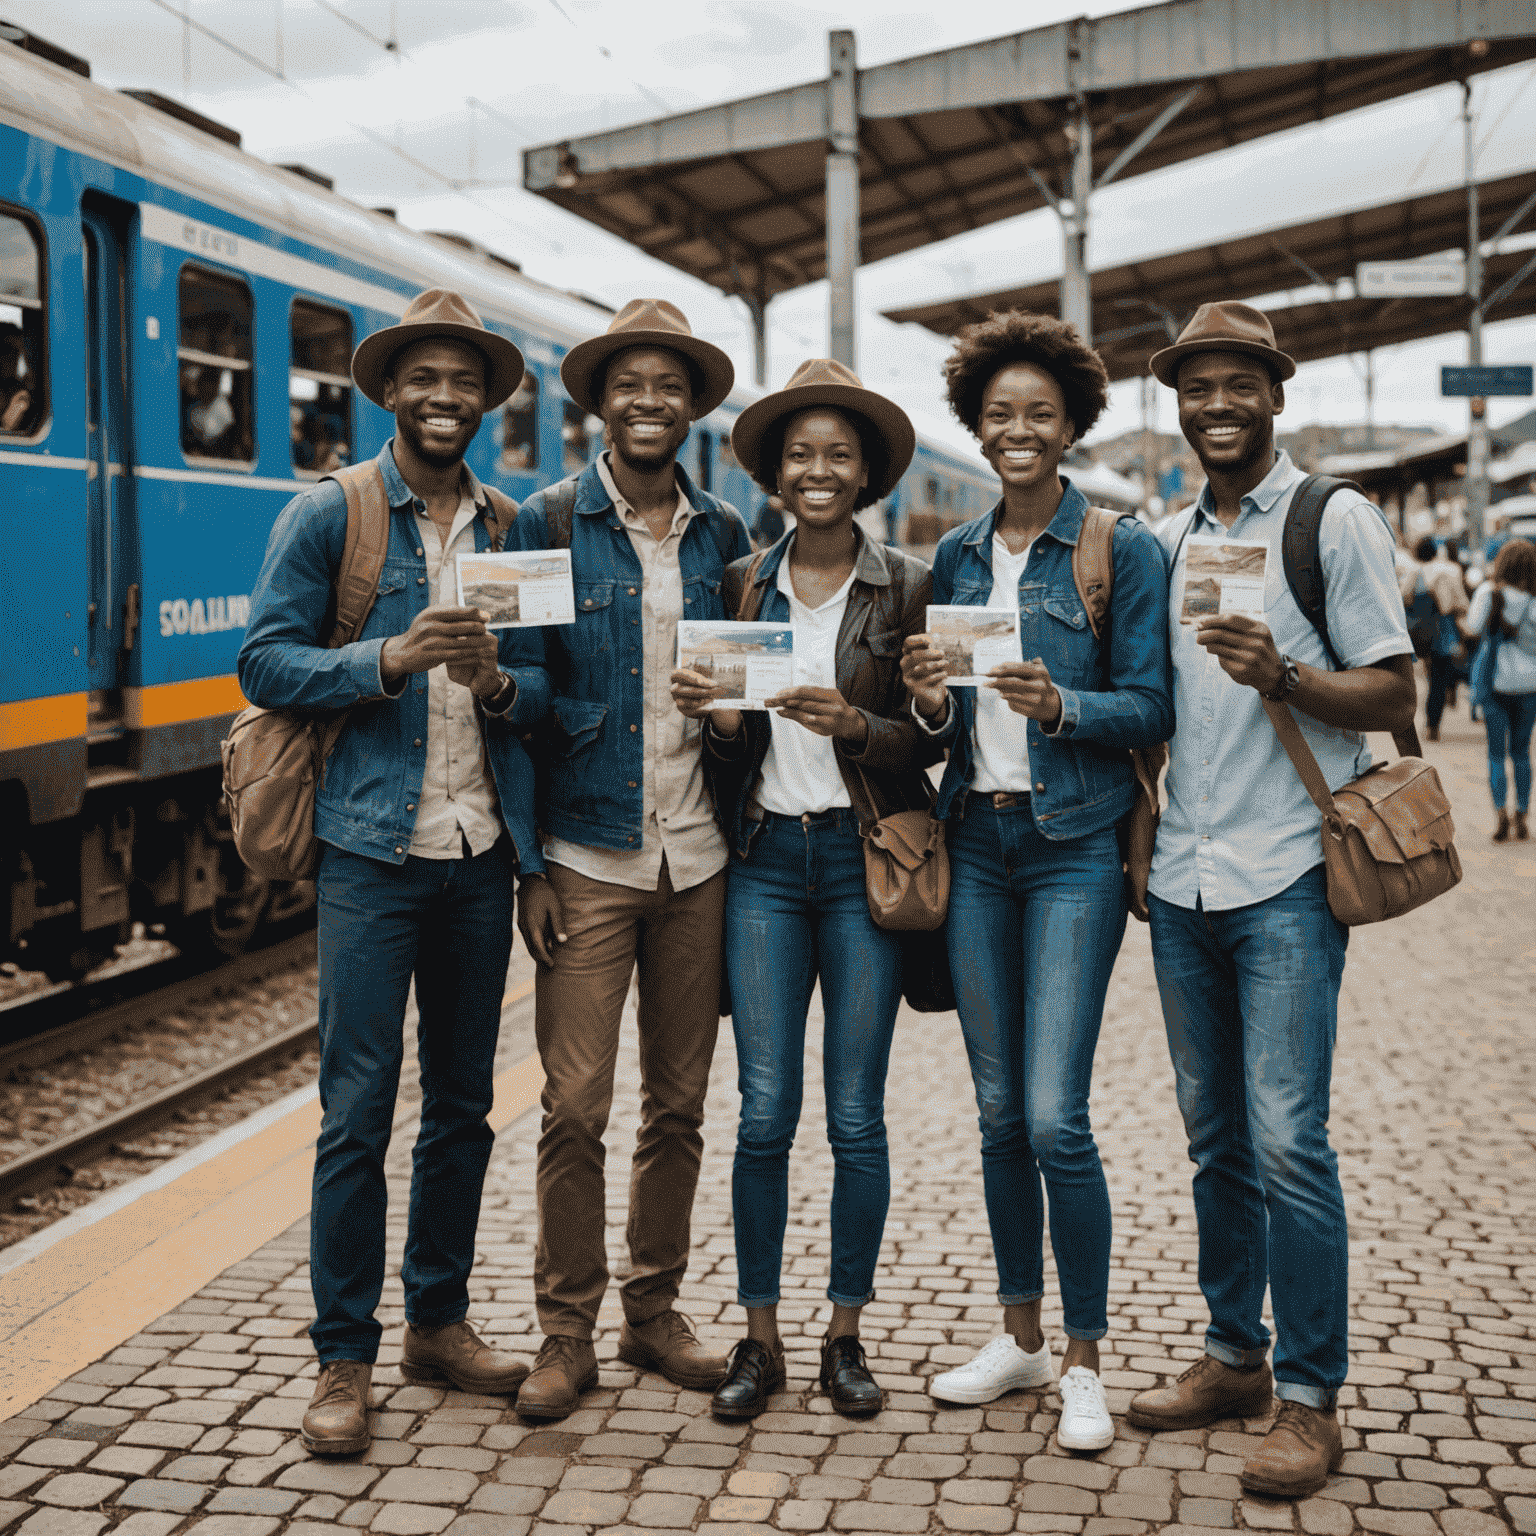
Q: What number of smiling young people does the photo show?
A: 5